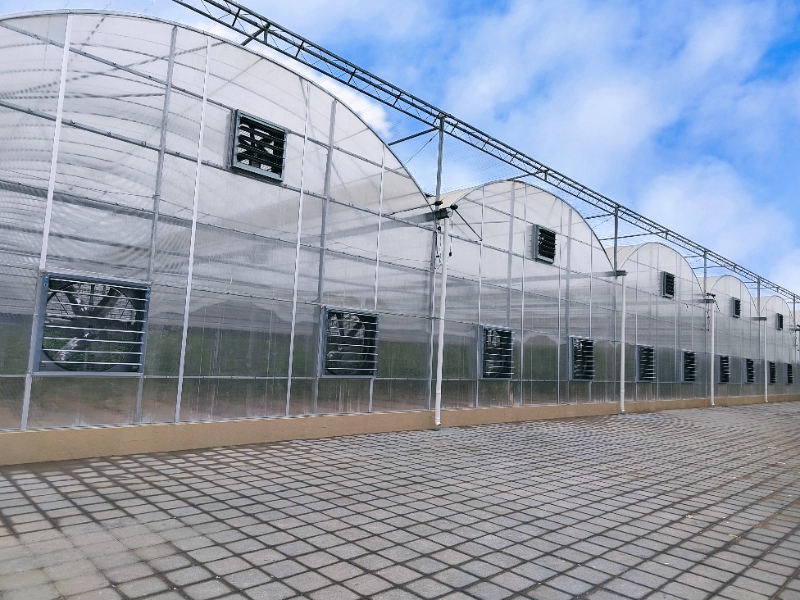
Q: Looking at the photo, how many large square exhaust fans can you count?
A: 10